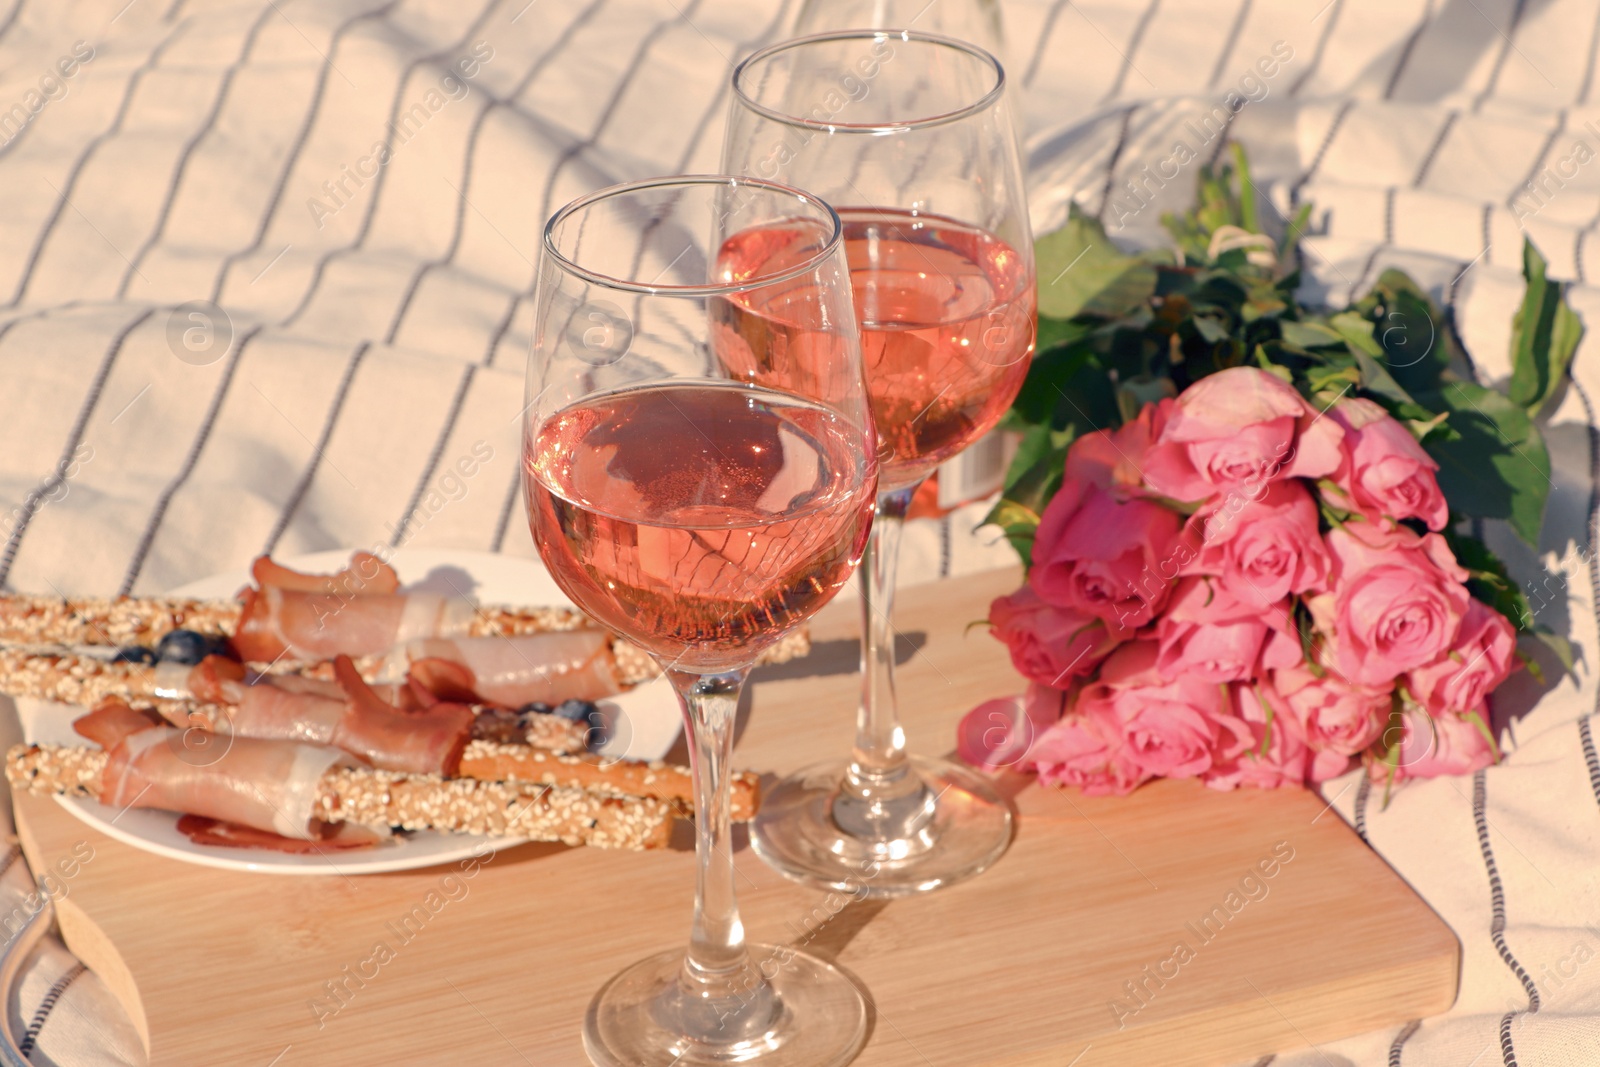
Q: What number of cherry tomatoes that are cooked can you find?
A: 0